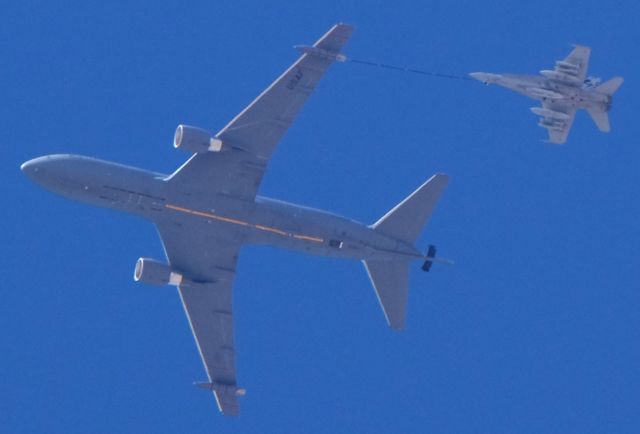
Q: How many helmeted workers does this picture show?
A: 0